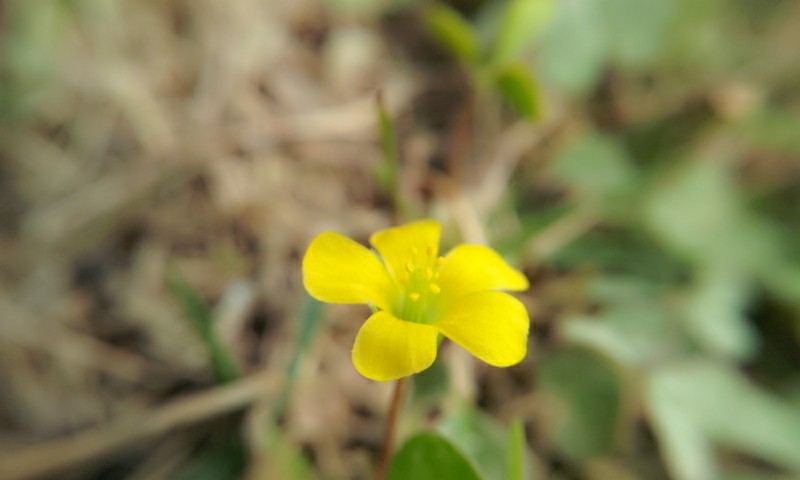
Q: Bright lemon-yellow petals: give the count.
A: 5